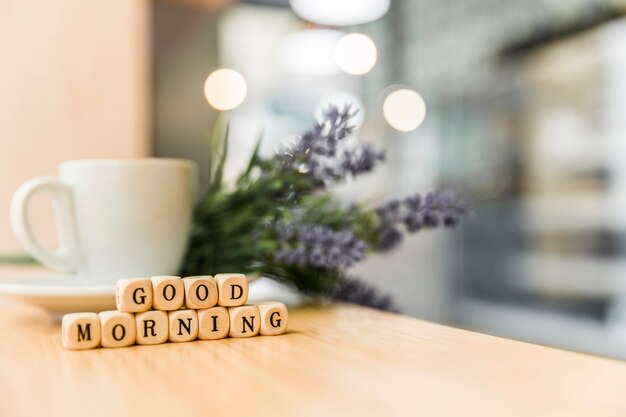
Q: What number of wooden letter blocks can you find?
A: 11